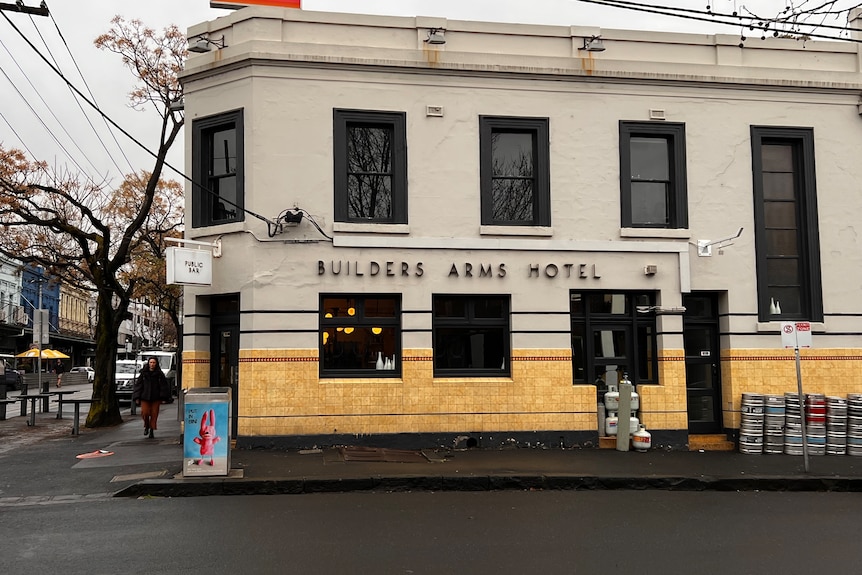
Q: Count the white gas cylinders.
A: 5